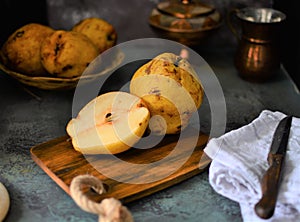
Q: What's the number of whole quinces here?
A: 4